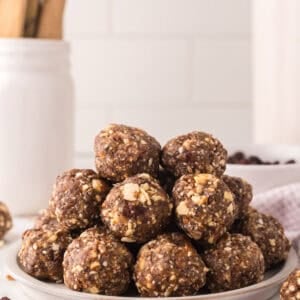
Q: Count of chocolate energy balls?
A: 14